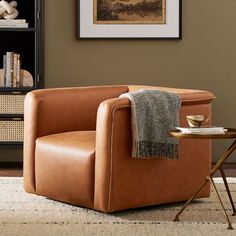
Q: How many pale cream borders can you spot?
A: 1